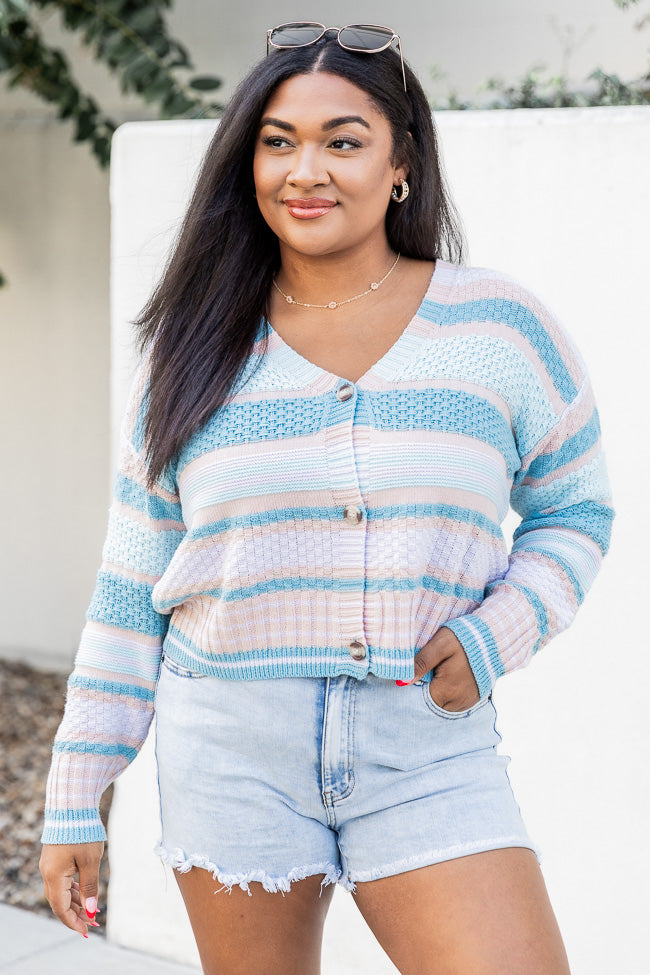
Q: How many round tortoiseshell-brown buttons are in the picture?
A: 3